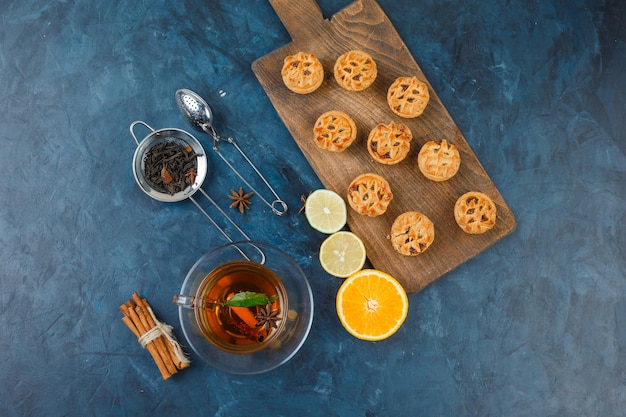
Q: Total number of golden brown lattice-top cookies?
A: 9